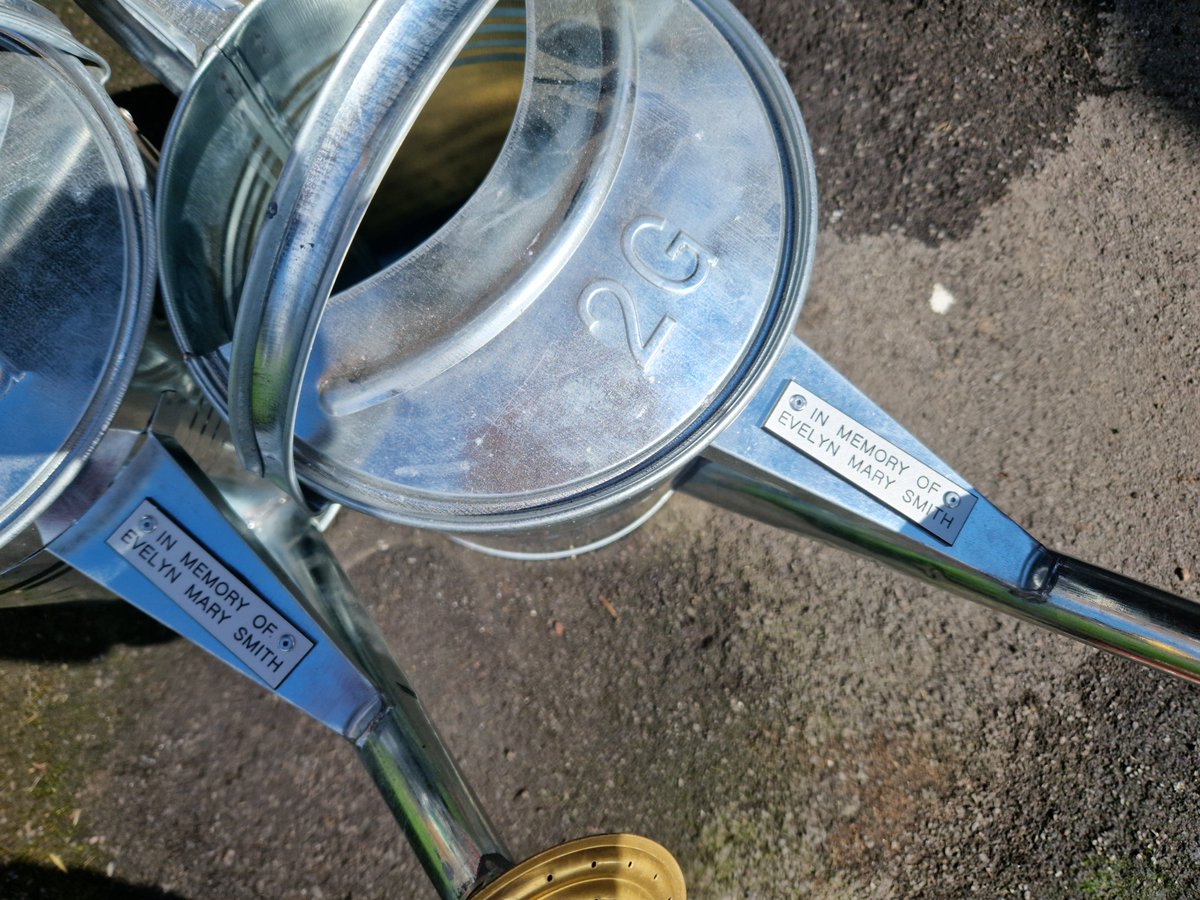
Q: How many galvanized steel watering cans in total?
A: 2